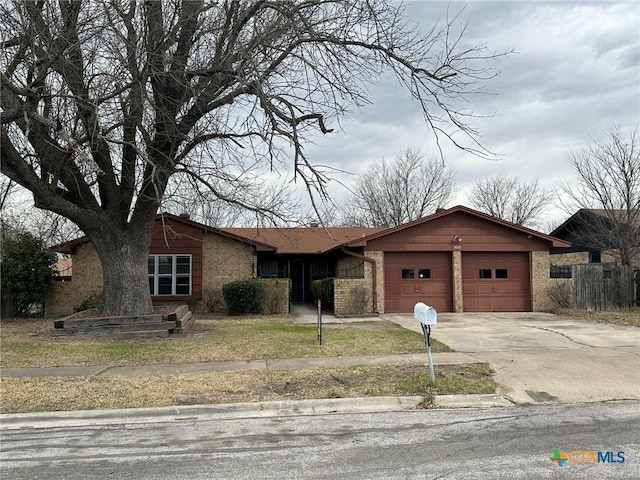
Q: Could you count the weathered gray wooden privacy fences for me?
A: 1